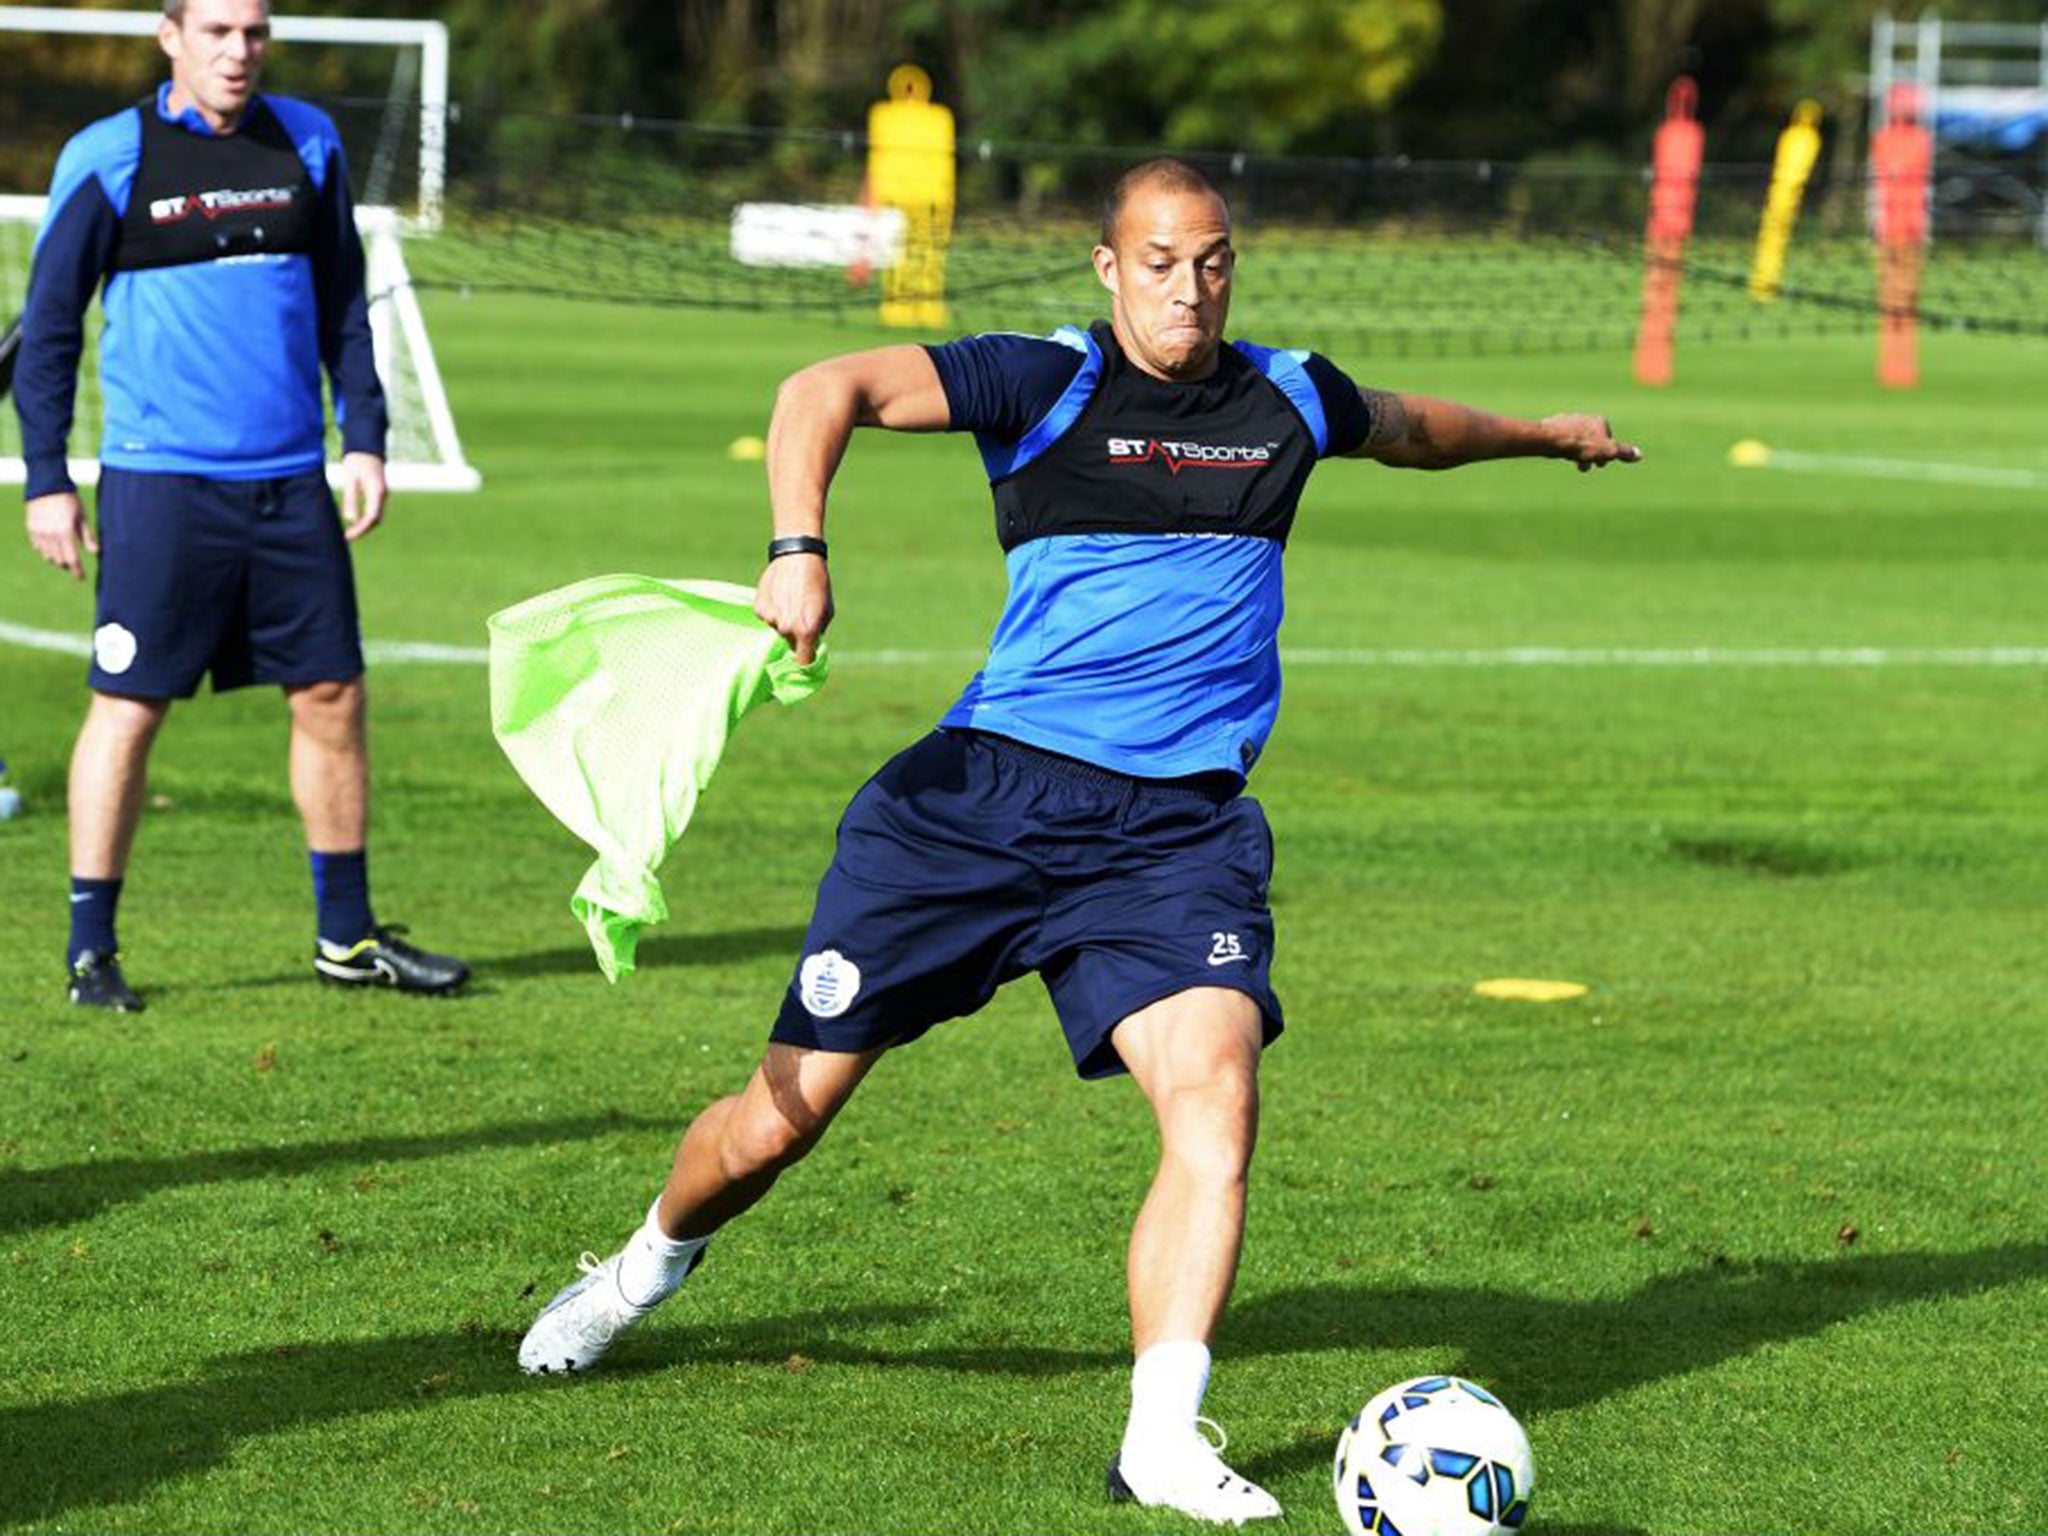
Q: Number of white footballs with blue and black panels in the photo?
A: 1